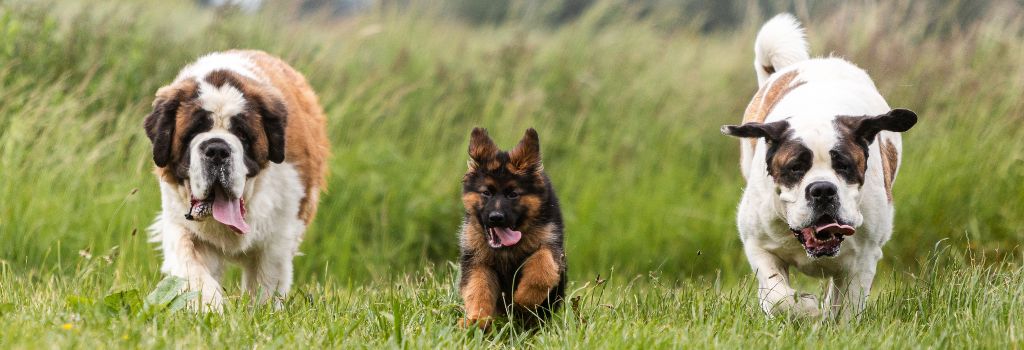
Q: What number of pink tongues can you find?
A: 3